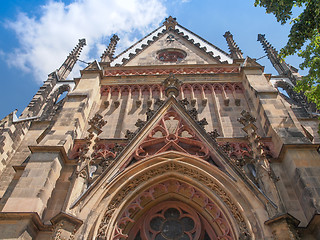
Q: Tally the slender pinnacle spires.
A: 4